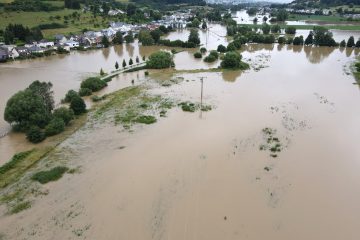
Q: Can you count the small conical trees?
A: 6